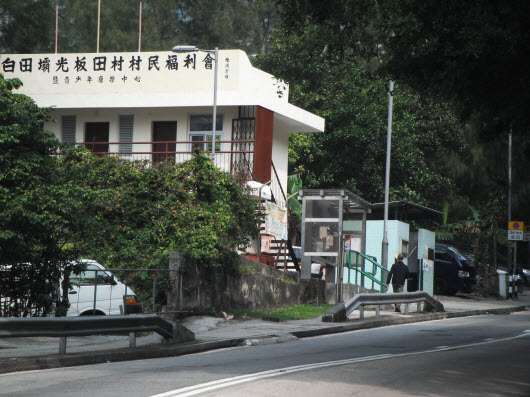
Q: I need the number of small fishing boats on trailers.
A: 0